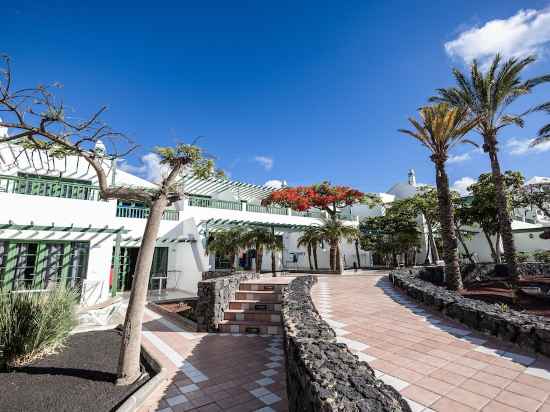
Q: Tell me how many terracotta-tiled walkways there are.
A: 2